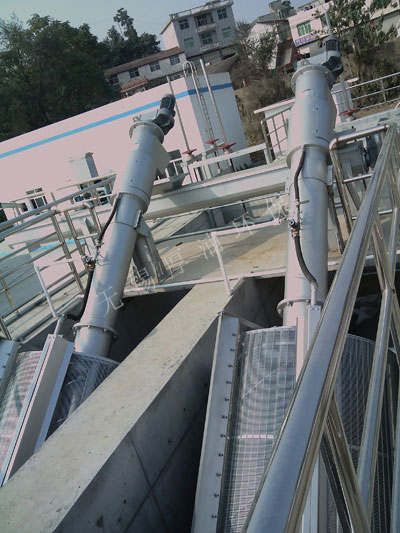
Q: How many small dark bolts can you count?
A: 11